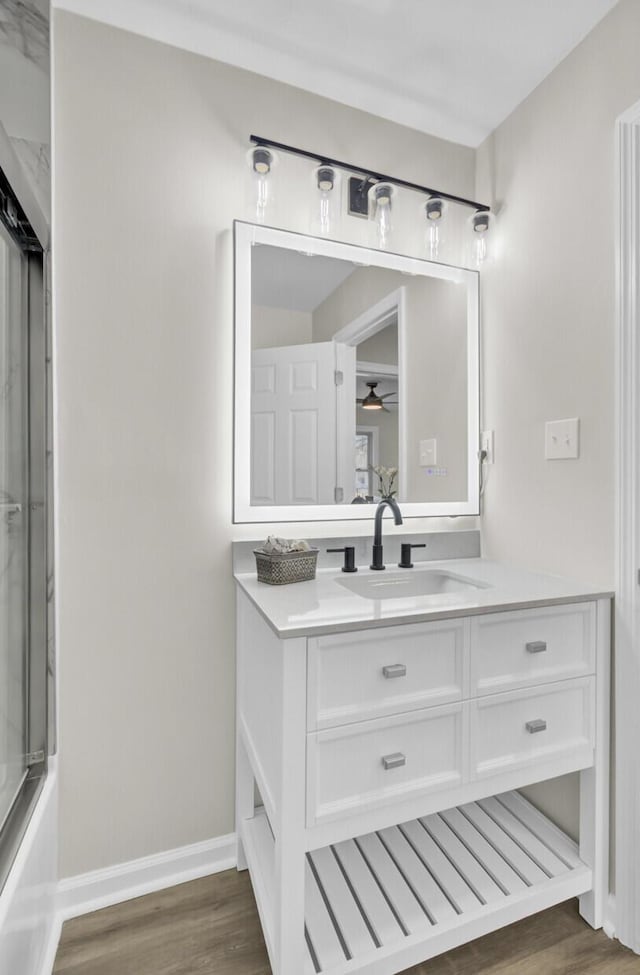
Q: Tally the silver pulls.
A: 4